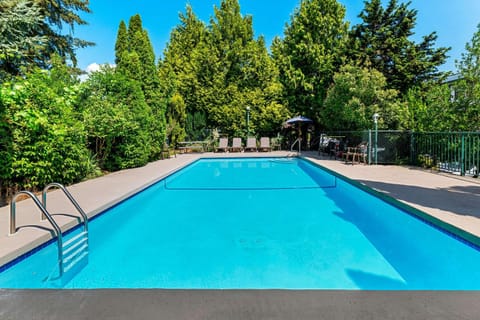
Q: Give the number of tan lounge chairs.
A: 4